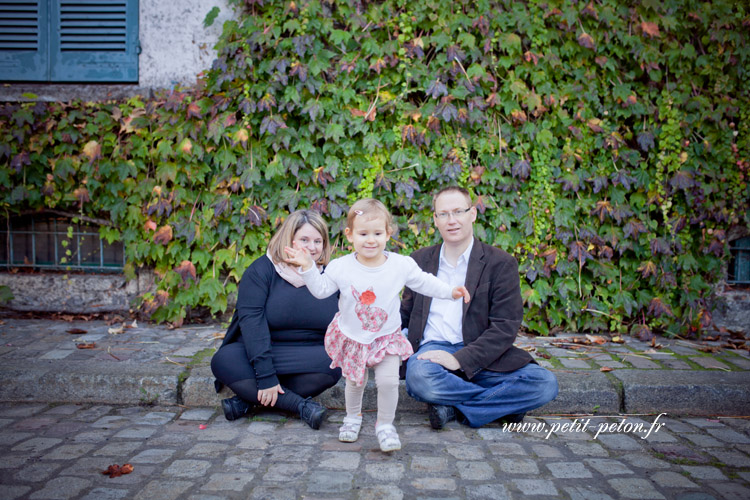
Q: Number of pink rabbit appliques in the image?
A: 1